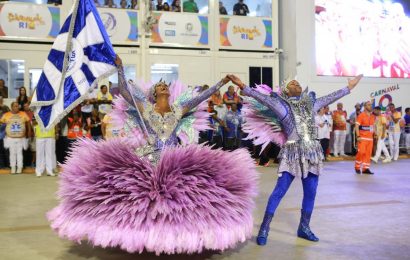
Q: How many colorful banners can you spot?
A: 4